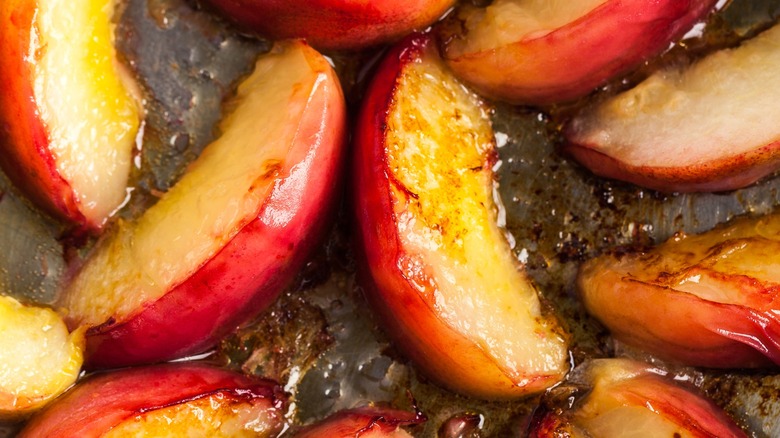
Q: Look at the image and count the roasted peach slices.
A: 11